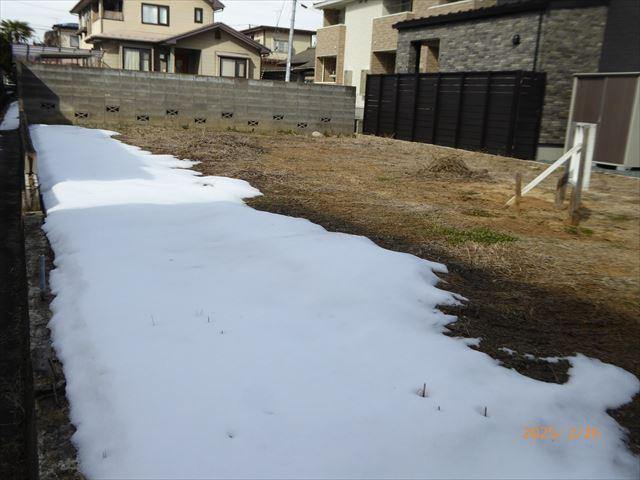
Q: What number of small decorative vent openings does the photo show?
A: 11